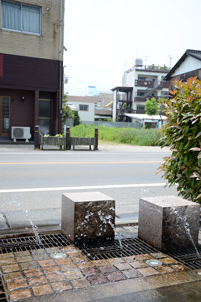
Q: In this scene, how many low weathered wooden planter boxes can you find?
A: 2